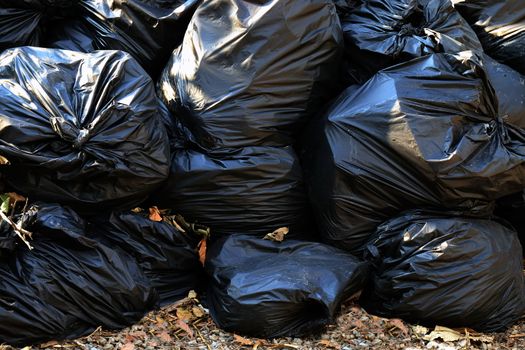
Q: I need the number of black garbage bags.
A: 12